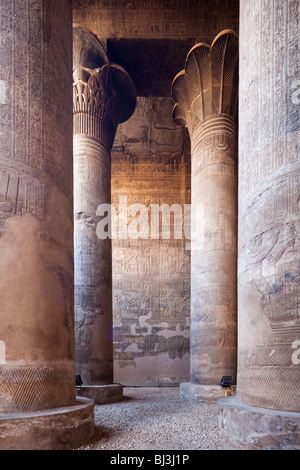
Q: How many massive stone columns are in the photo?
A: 4